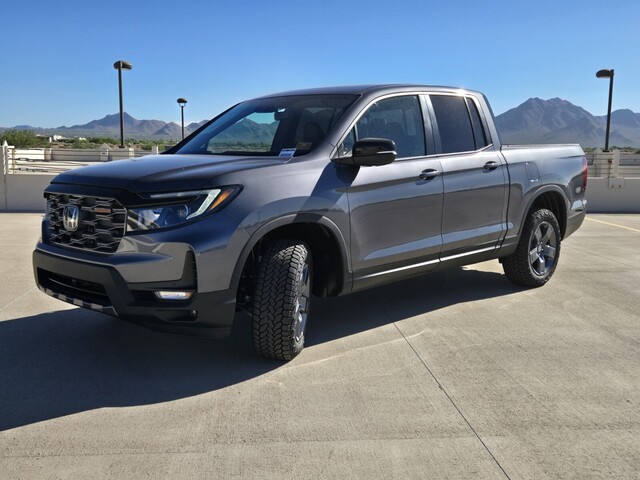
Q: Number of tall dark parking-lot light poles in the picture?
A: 3